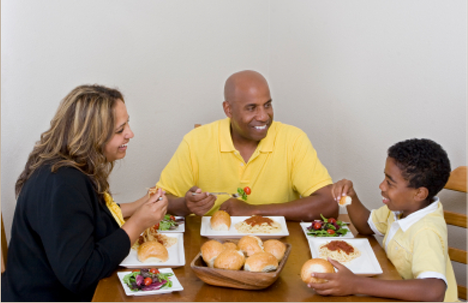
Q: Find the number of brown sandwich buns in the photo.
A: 9